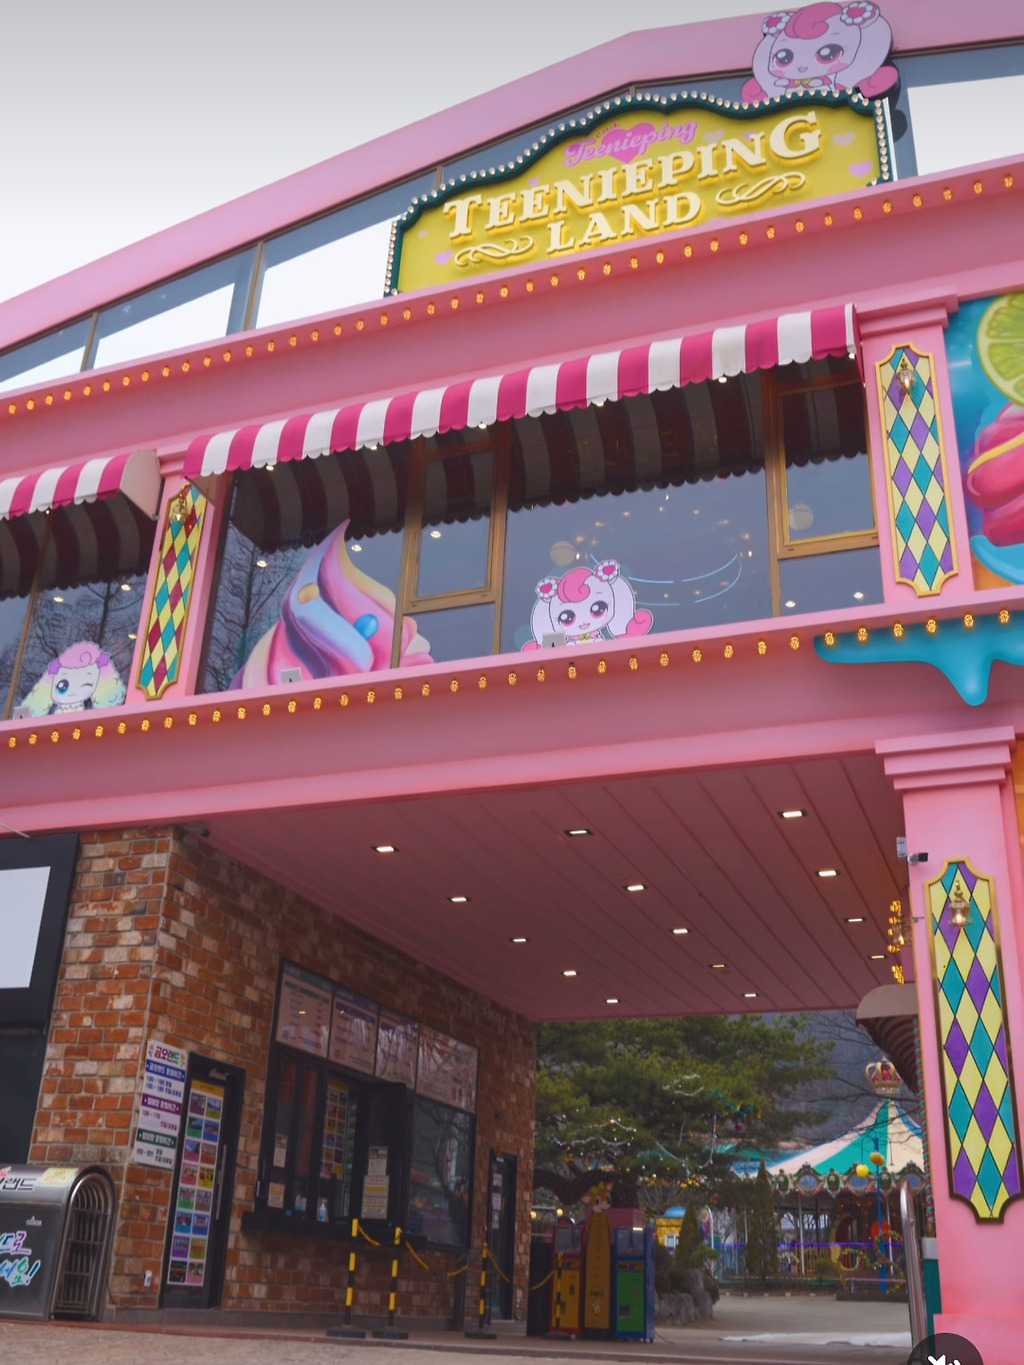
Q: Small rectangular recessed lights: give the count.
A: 14